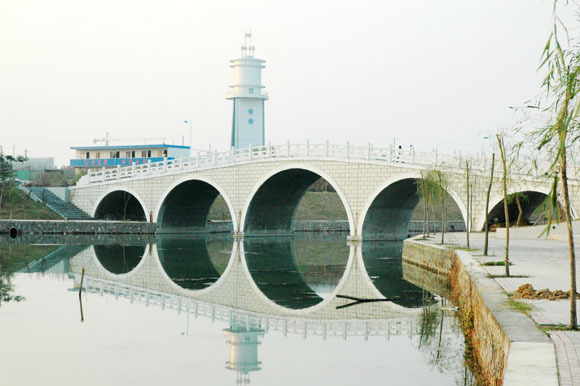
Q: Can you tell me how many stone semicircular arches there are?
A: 5